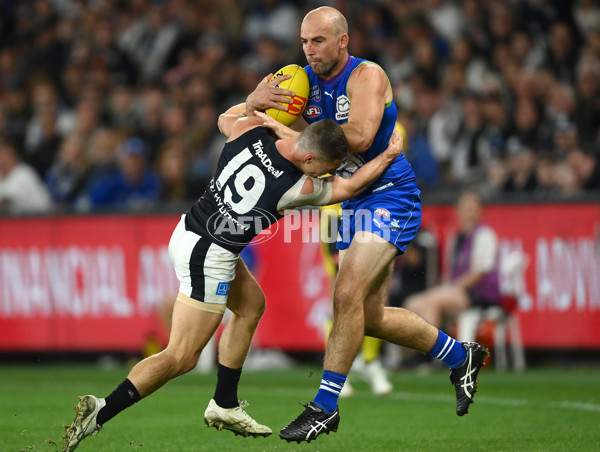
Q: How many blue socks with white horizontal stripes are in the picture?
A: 2